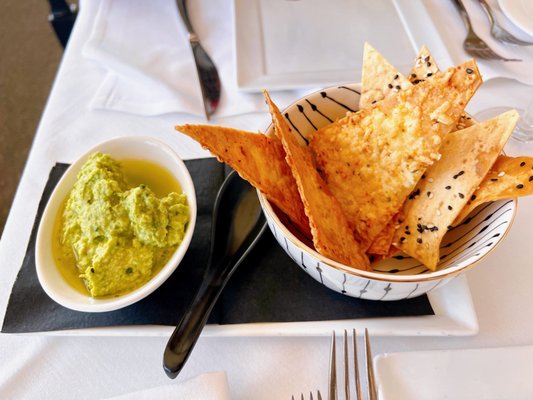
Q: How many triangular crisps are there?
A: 7